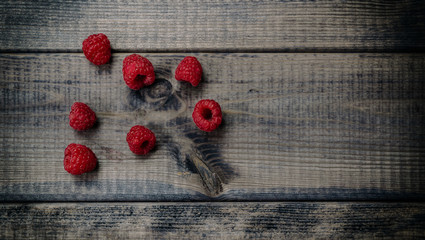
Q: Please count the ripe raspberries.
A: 7